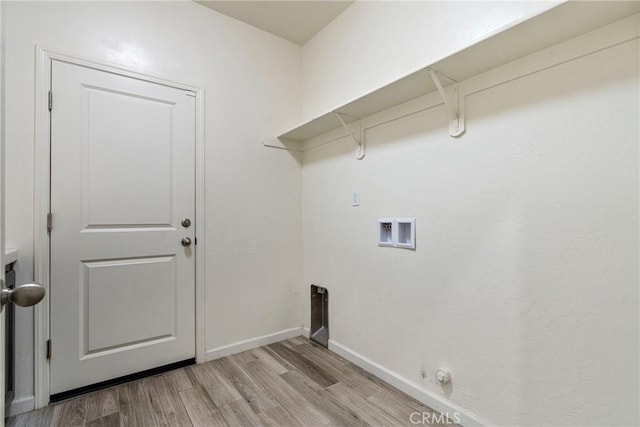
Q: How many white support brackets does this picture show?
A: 2